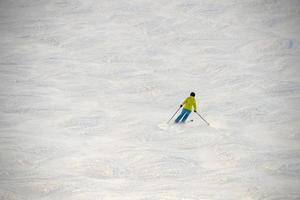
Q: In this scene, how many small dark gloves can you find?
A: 2